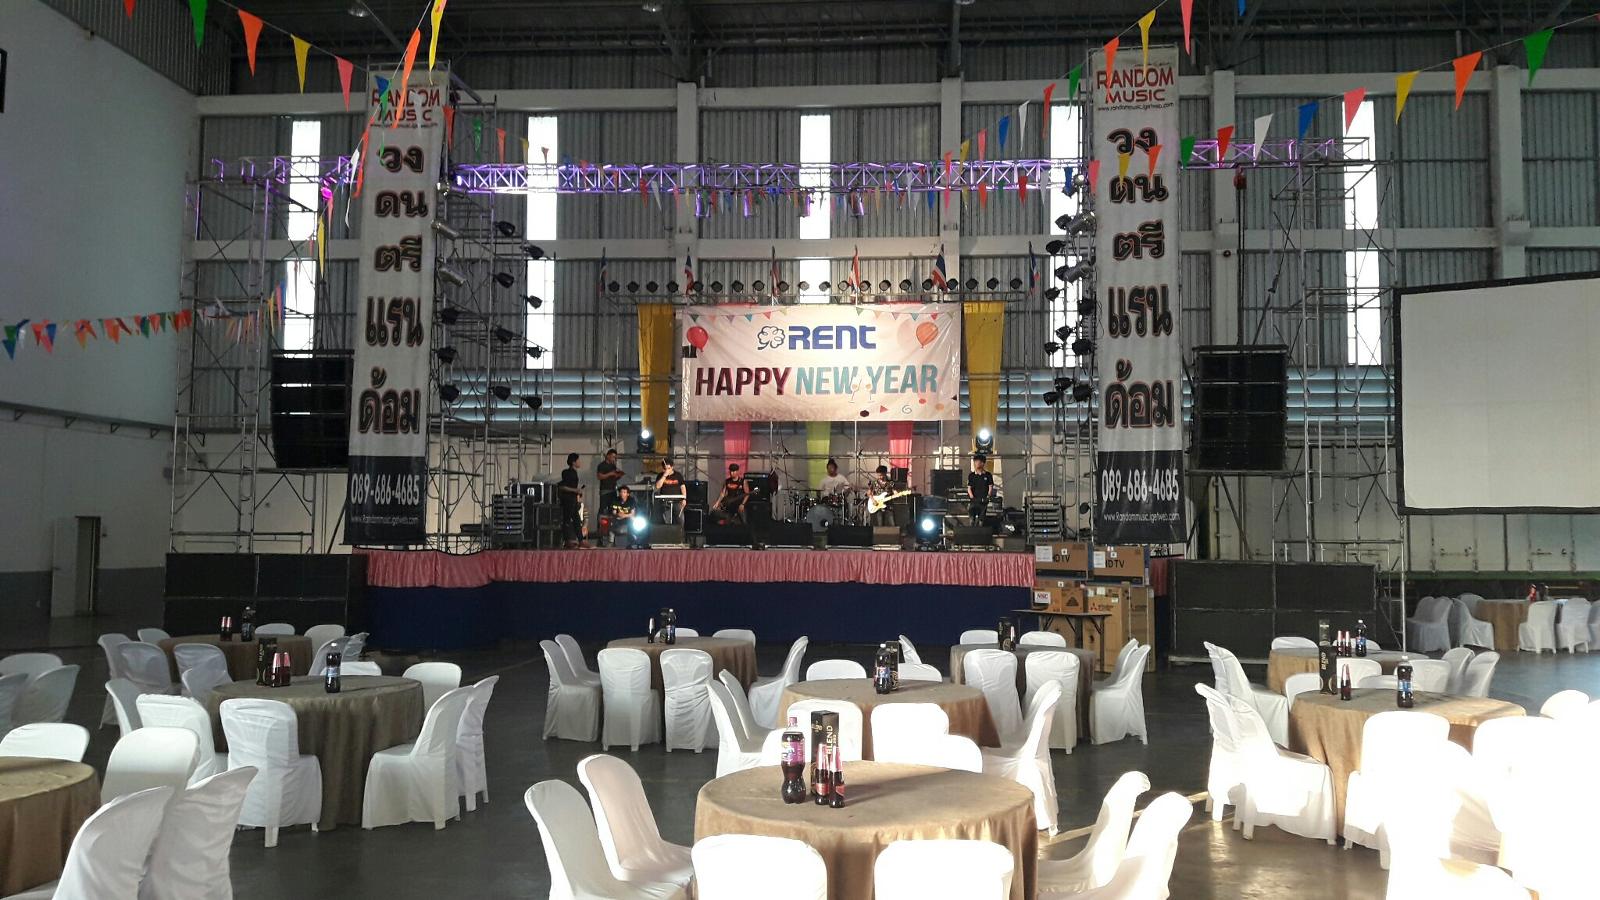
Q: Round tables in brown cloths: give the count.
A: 10